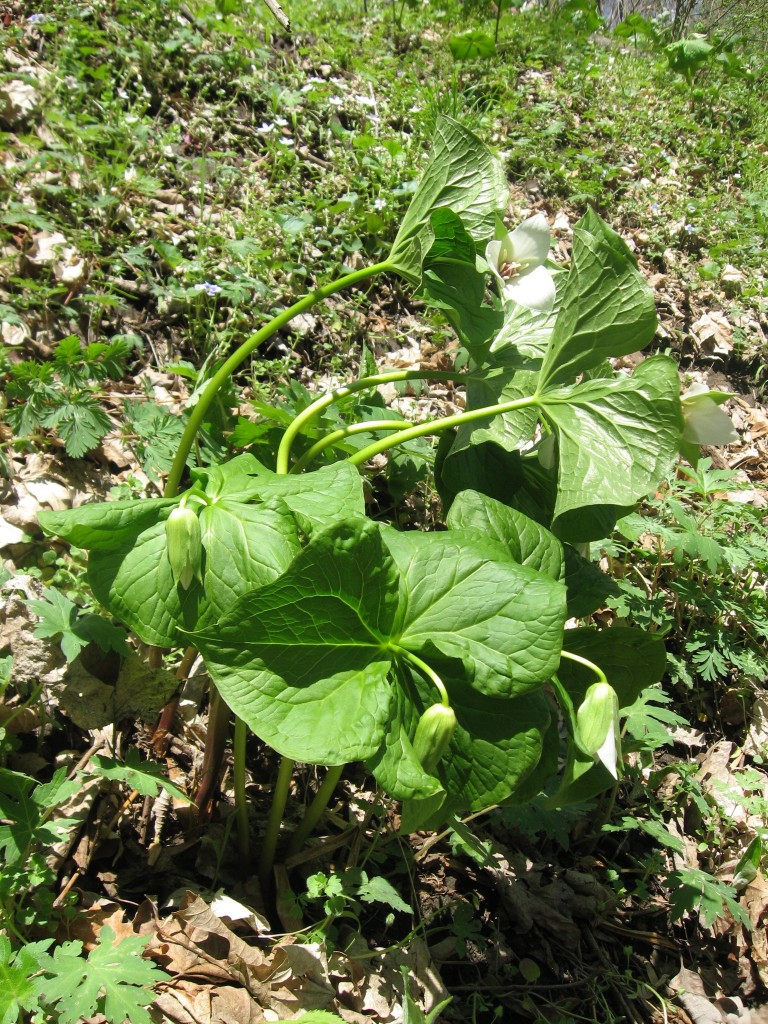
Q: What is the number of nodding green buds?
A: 3